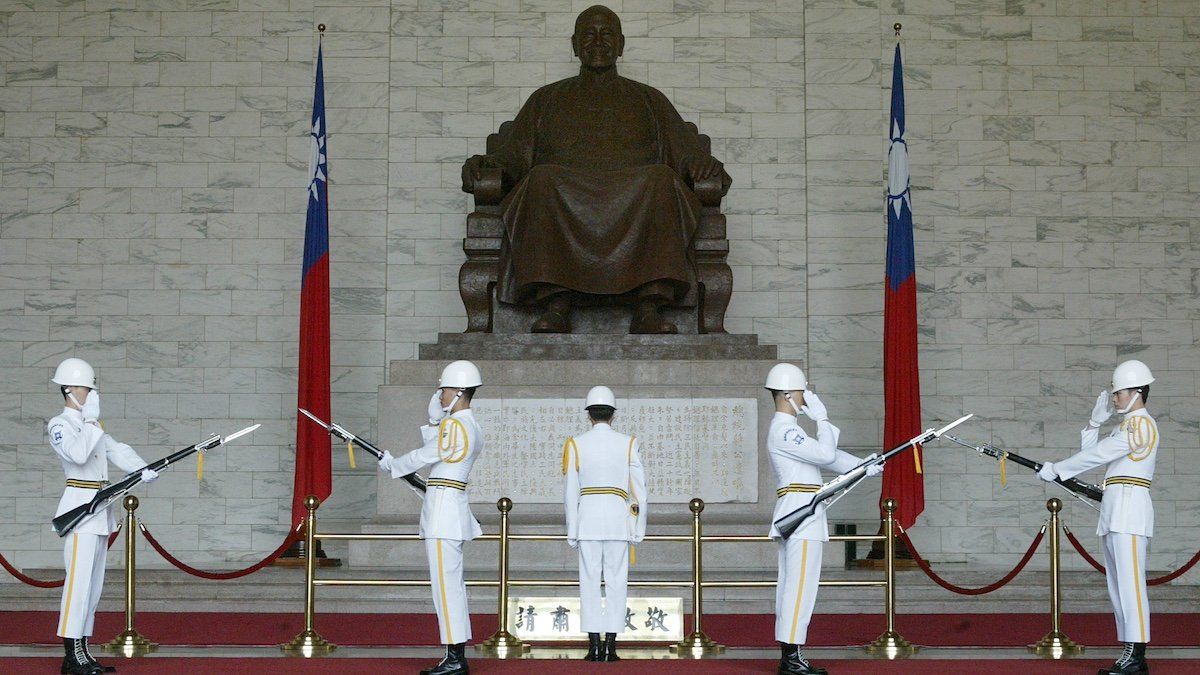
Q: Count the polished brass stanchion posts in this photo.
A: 6